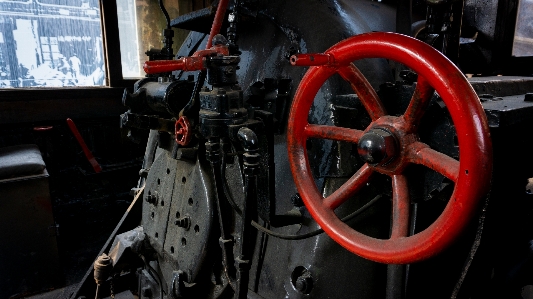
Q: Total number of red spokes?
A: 6